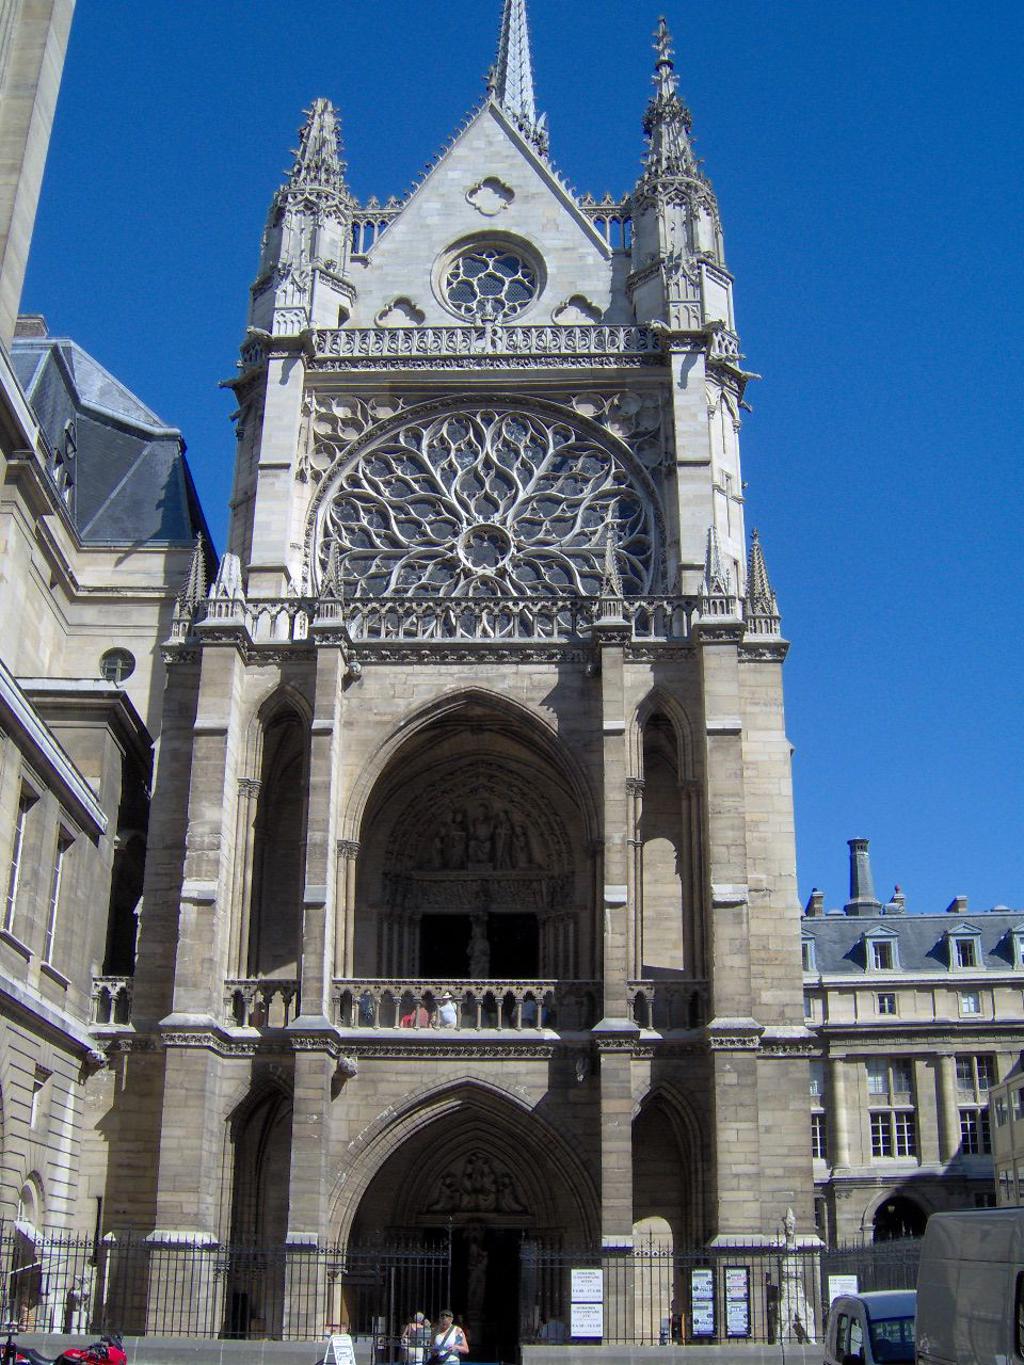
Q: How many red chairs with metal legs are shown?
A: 0